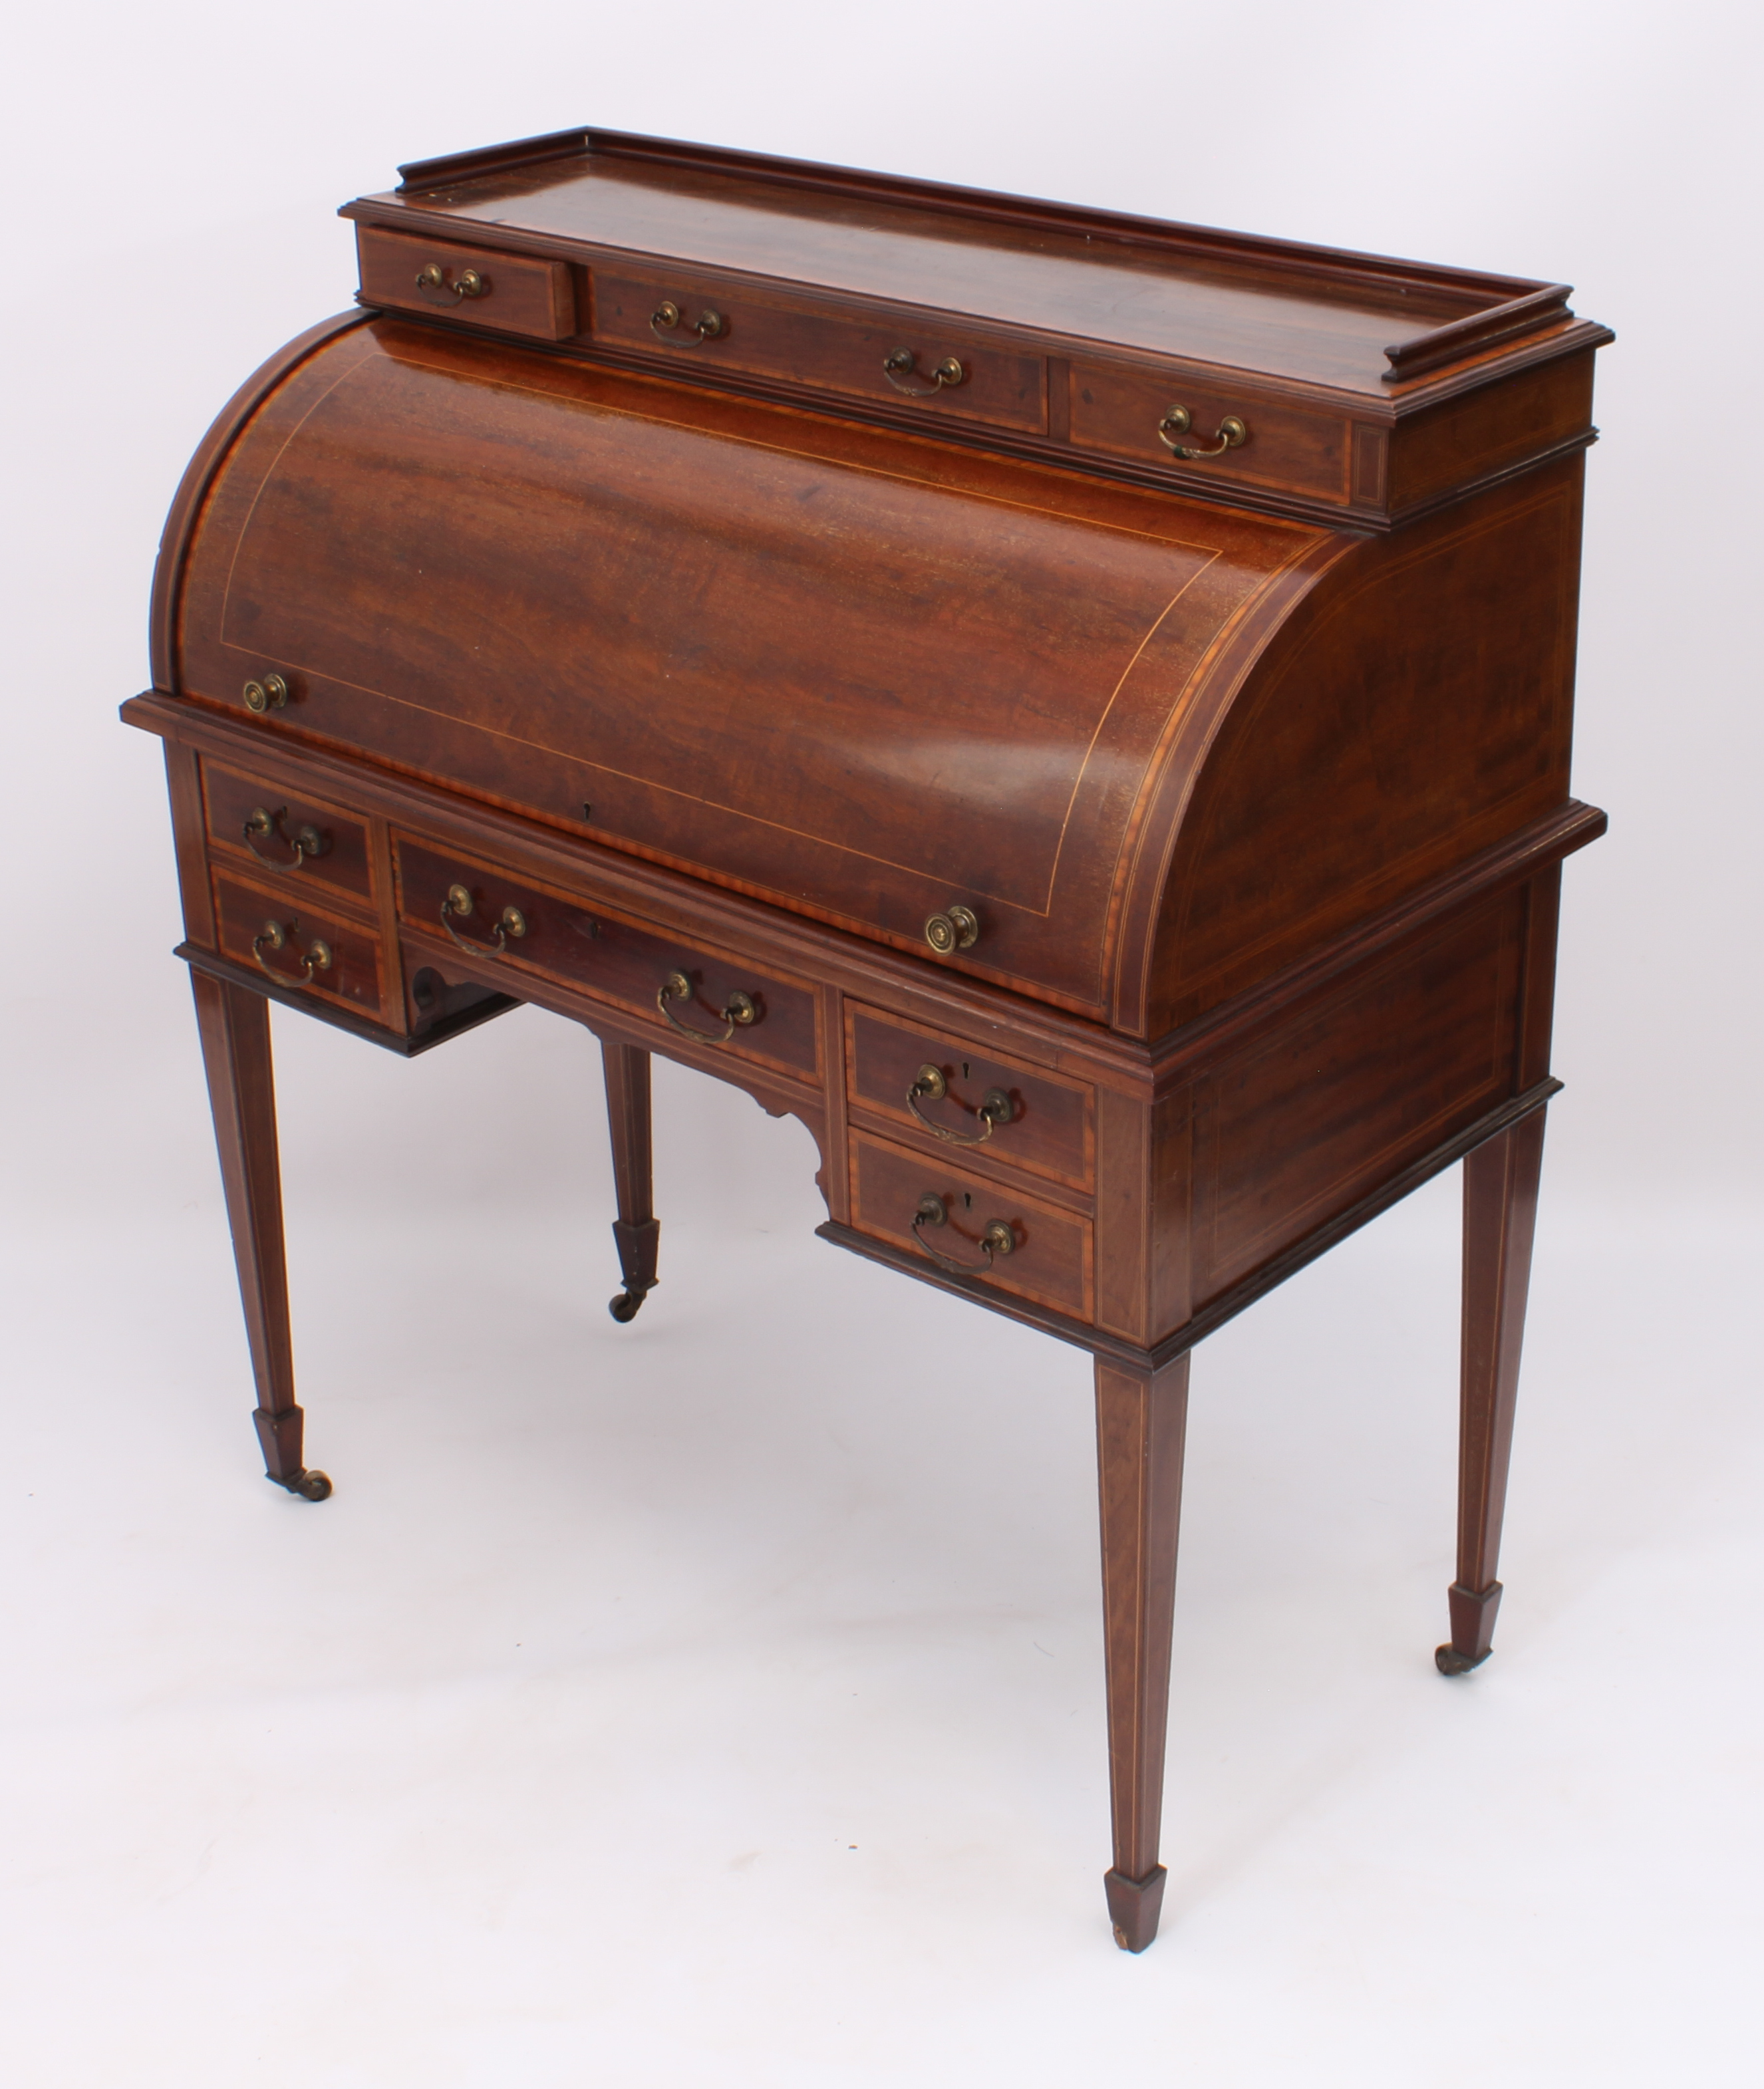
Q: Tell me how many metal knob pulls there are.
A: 2